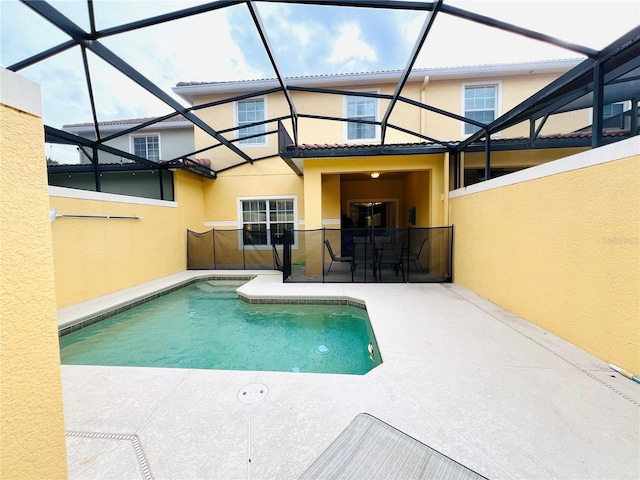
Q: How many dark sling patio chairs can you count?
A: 6